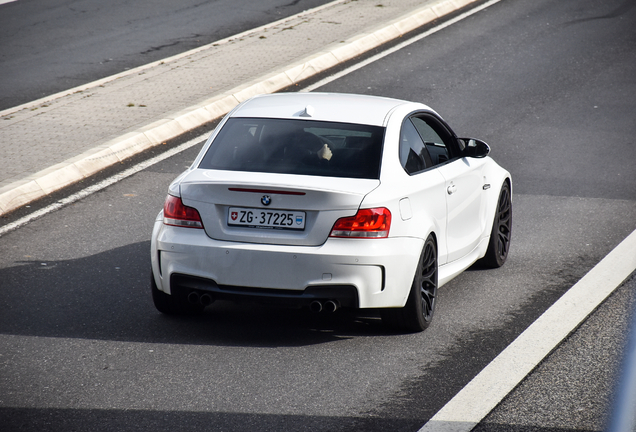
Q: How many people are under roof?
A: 1